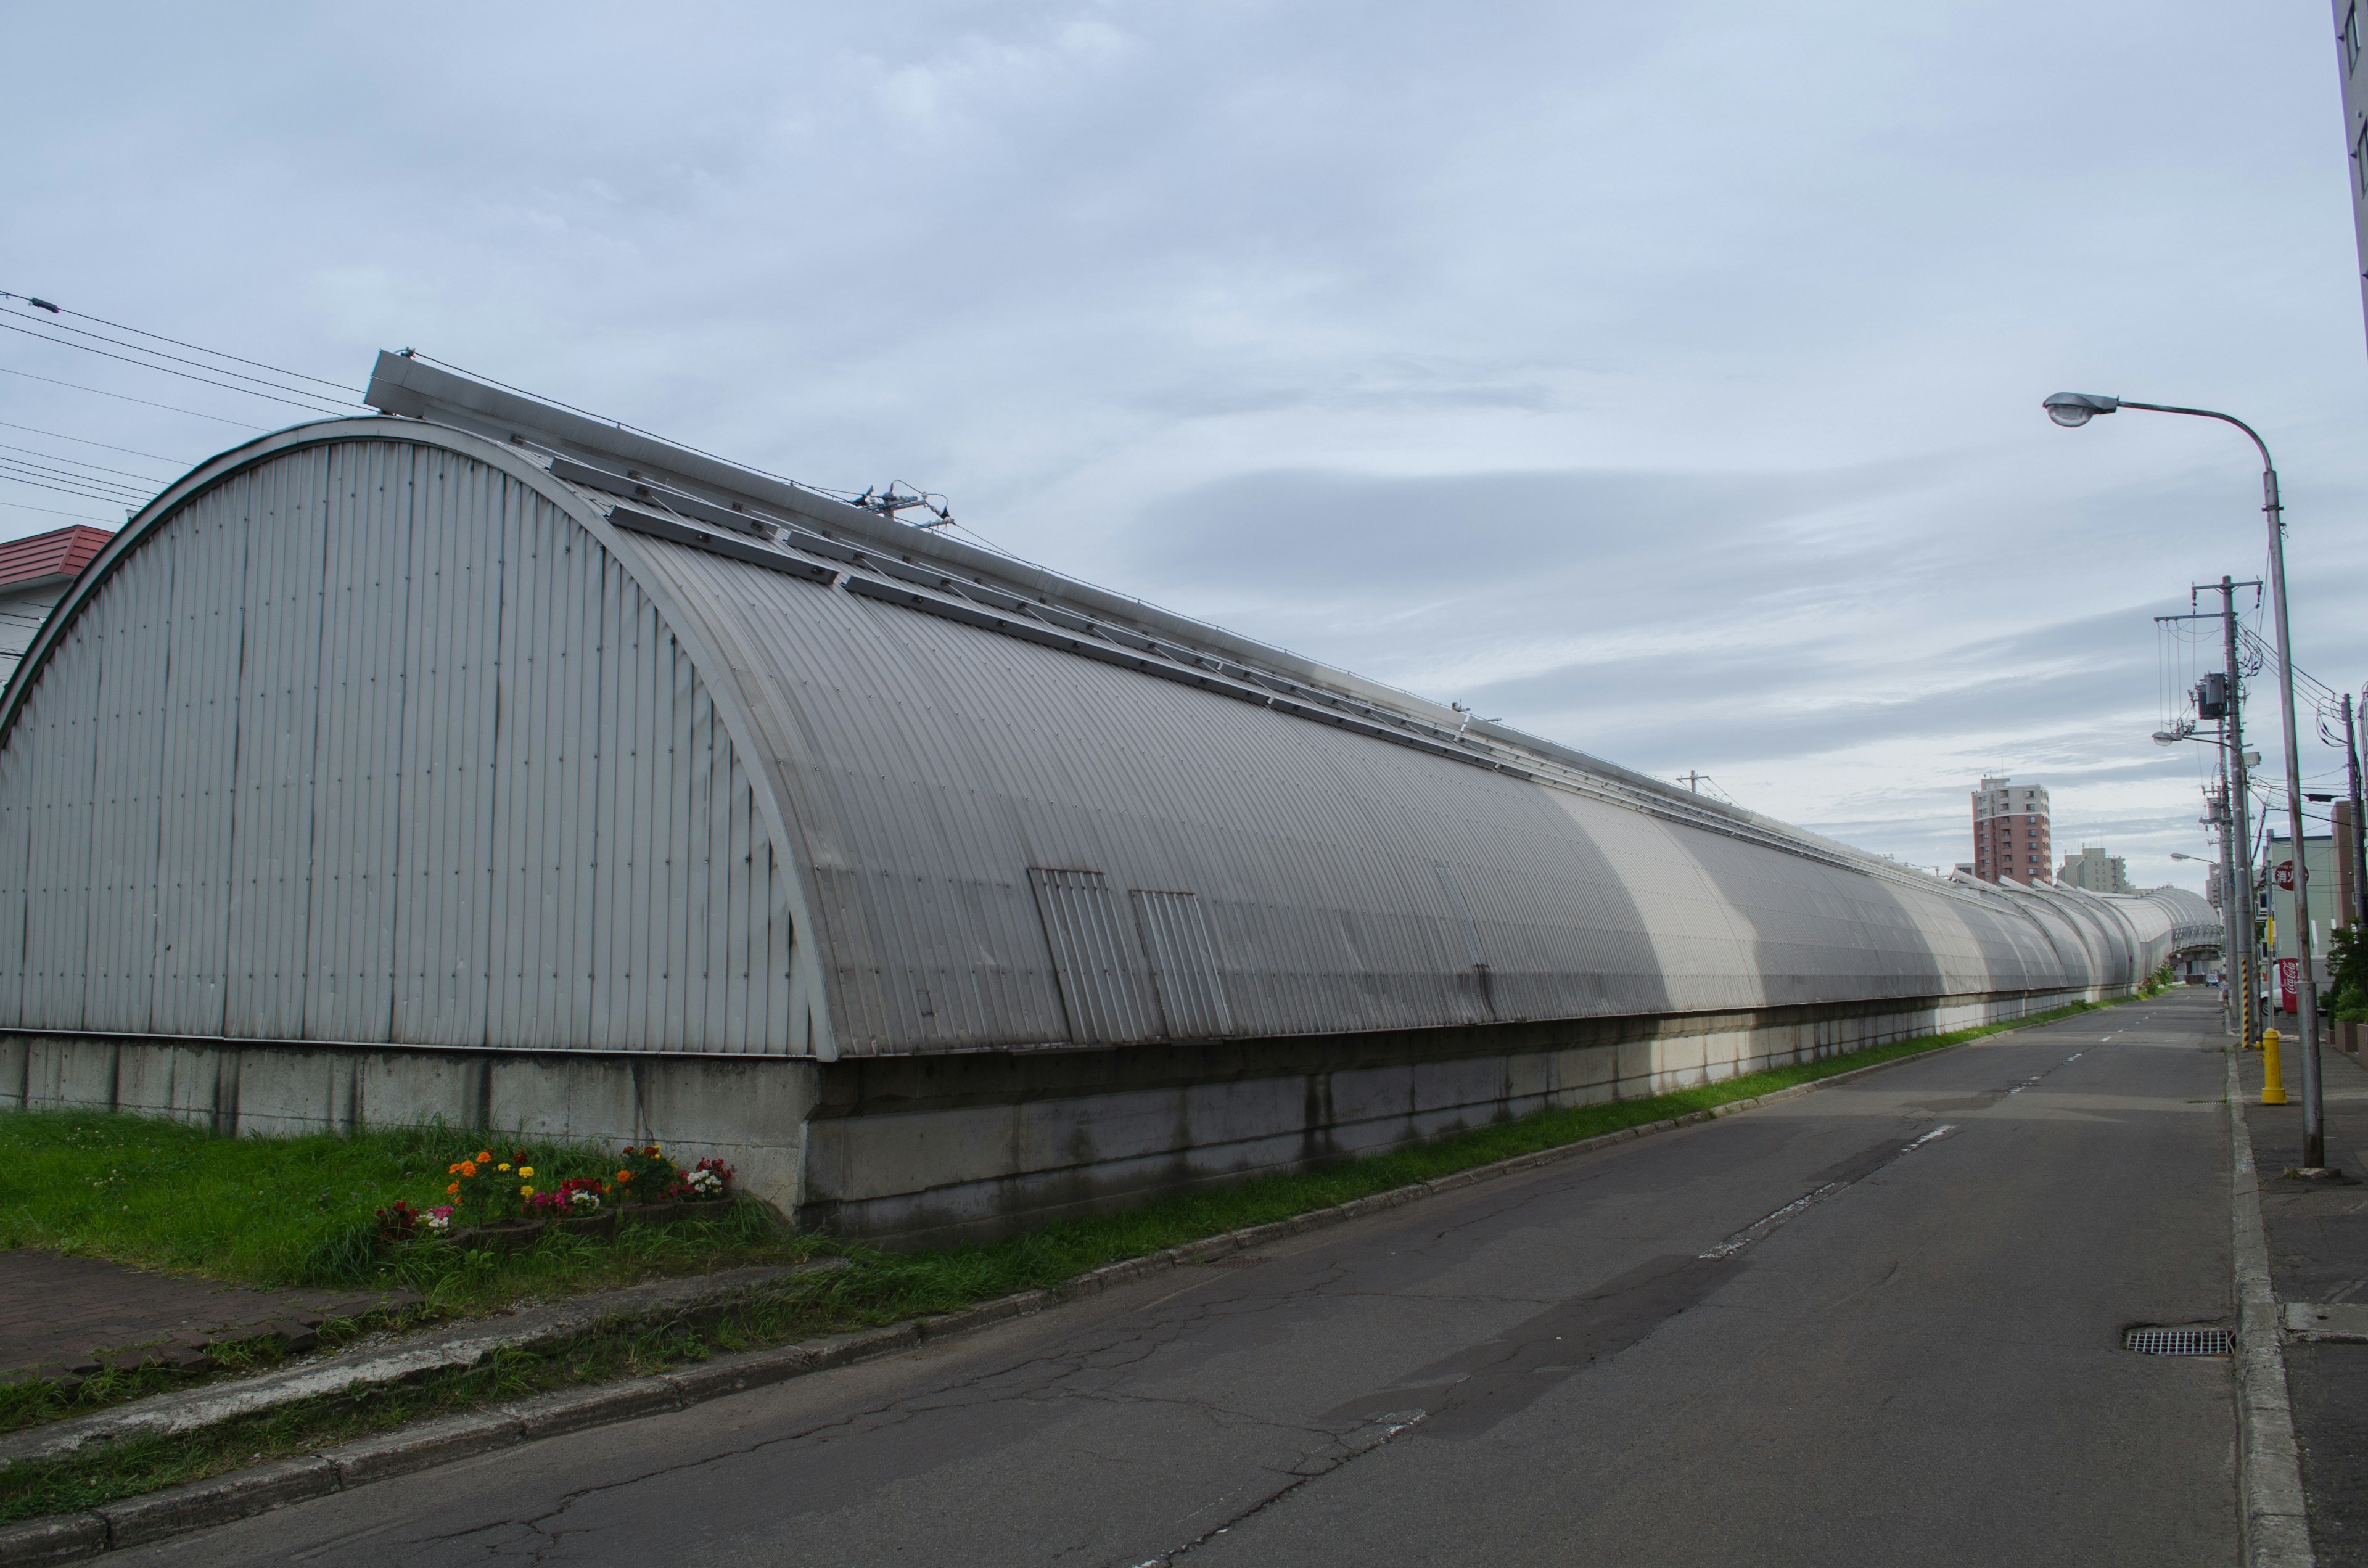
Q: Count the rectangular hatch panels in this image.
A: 2